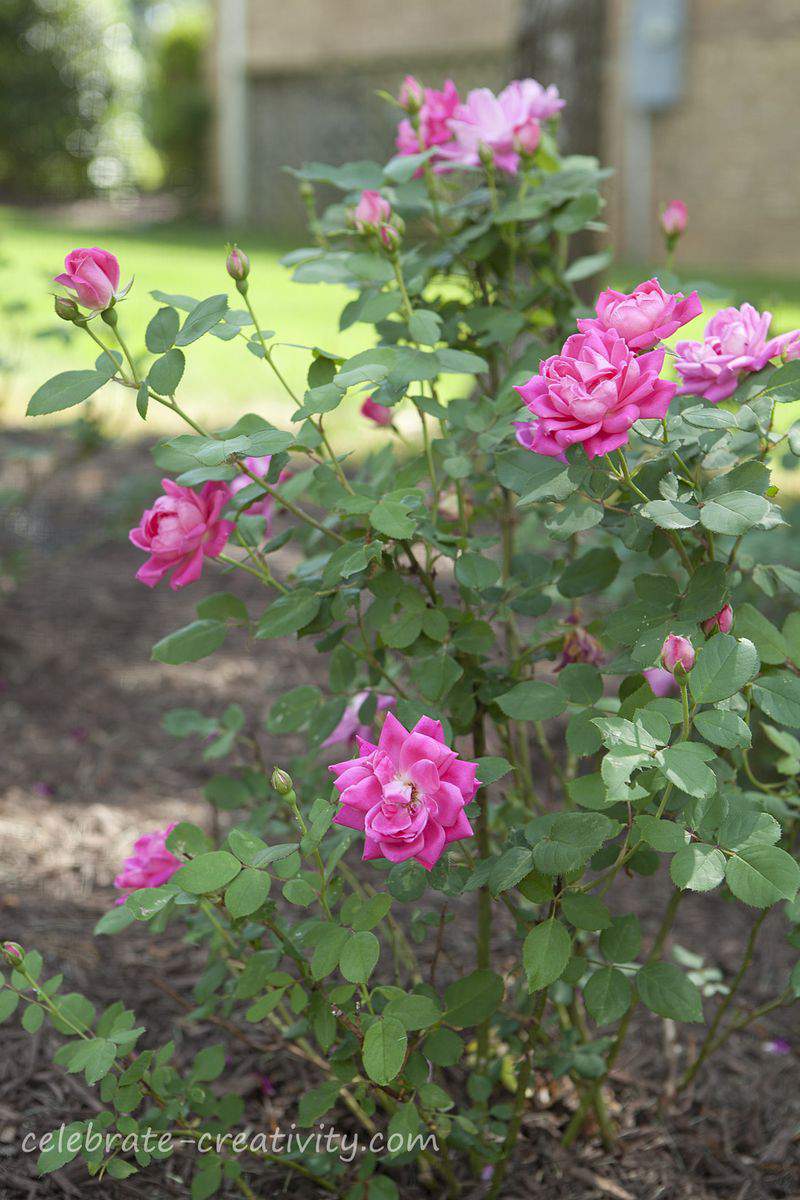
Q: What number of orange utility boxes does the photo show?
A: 0